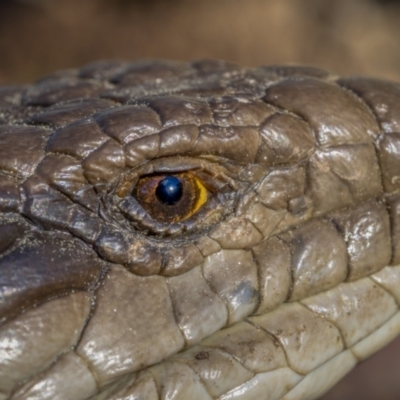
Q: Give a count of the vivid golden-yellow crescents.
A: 1